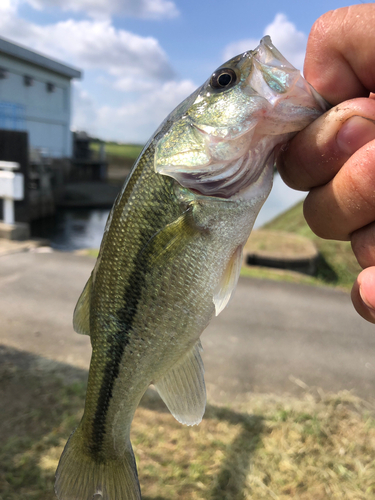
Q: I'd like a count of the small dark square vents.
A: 3